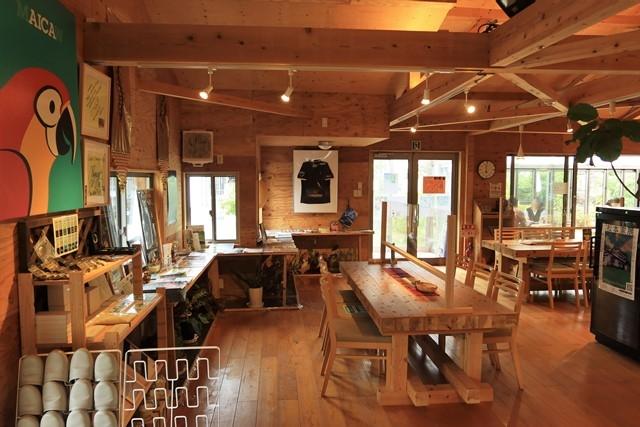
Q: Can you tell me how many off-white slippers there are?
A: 12